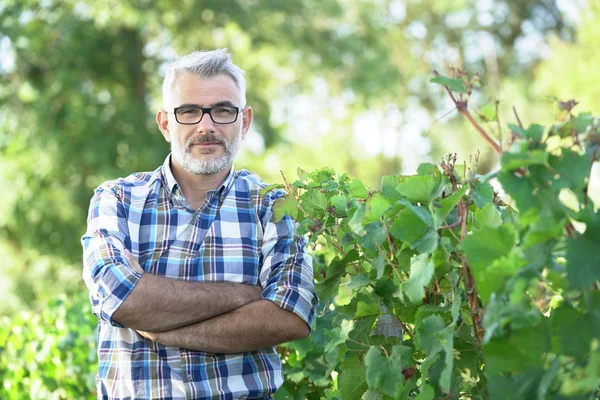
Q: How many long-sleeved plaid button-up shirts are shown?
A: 1